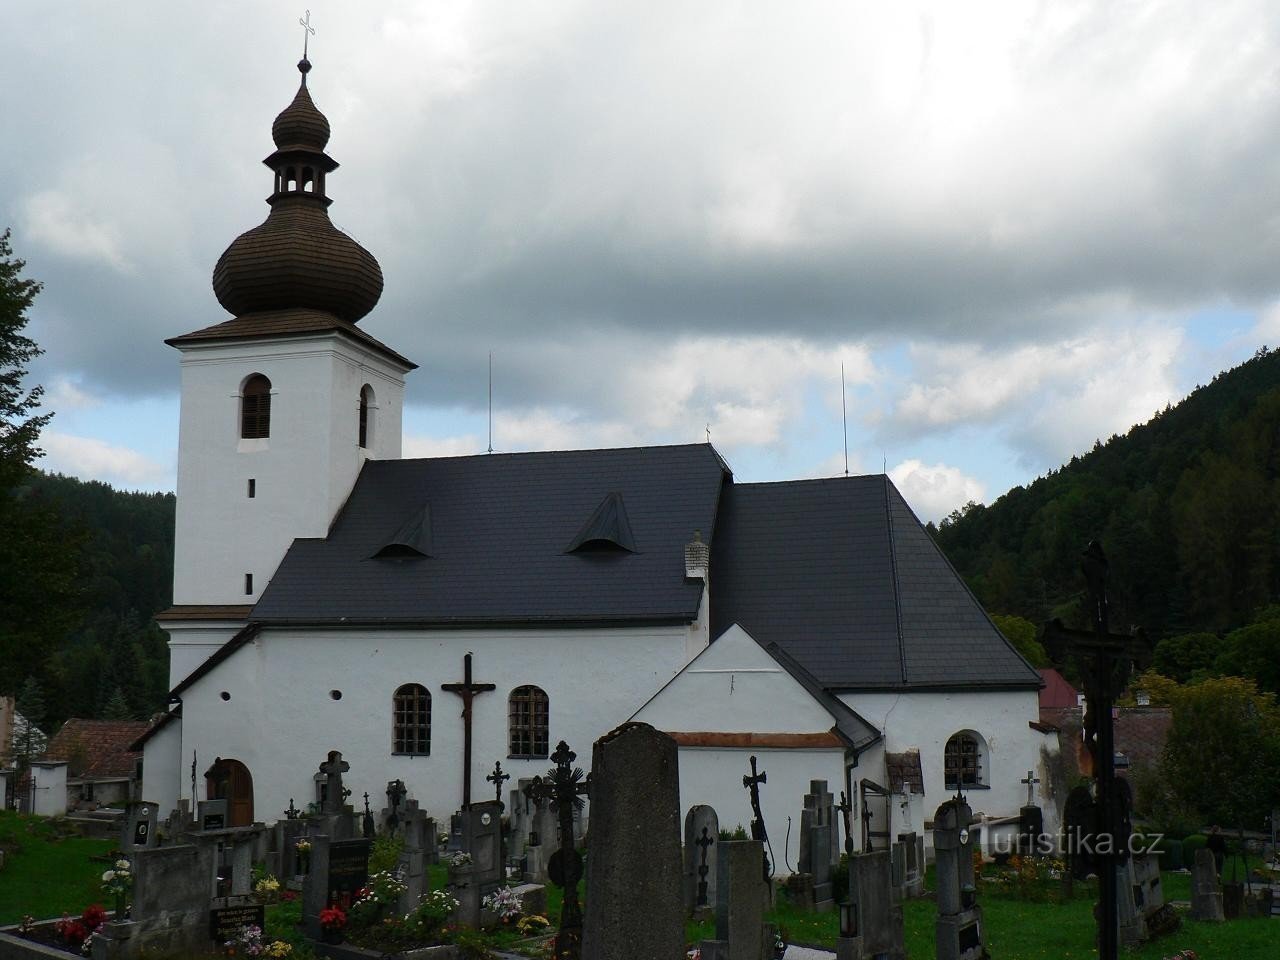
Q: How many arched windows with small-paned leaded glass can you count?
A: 3